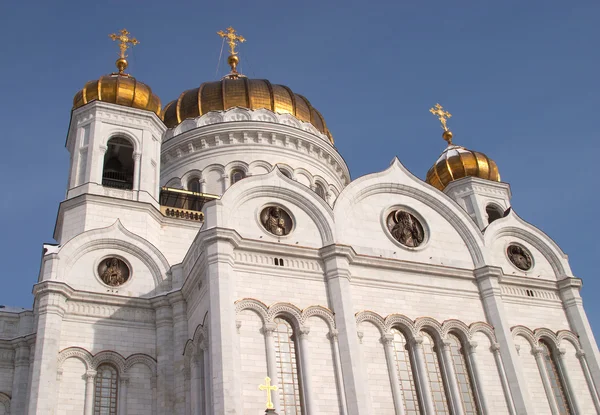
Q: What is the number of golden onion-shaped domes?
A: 3